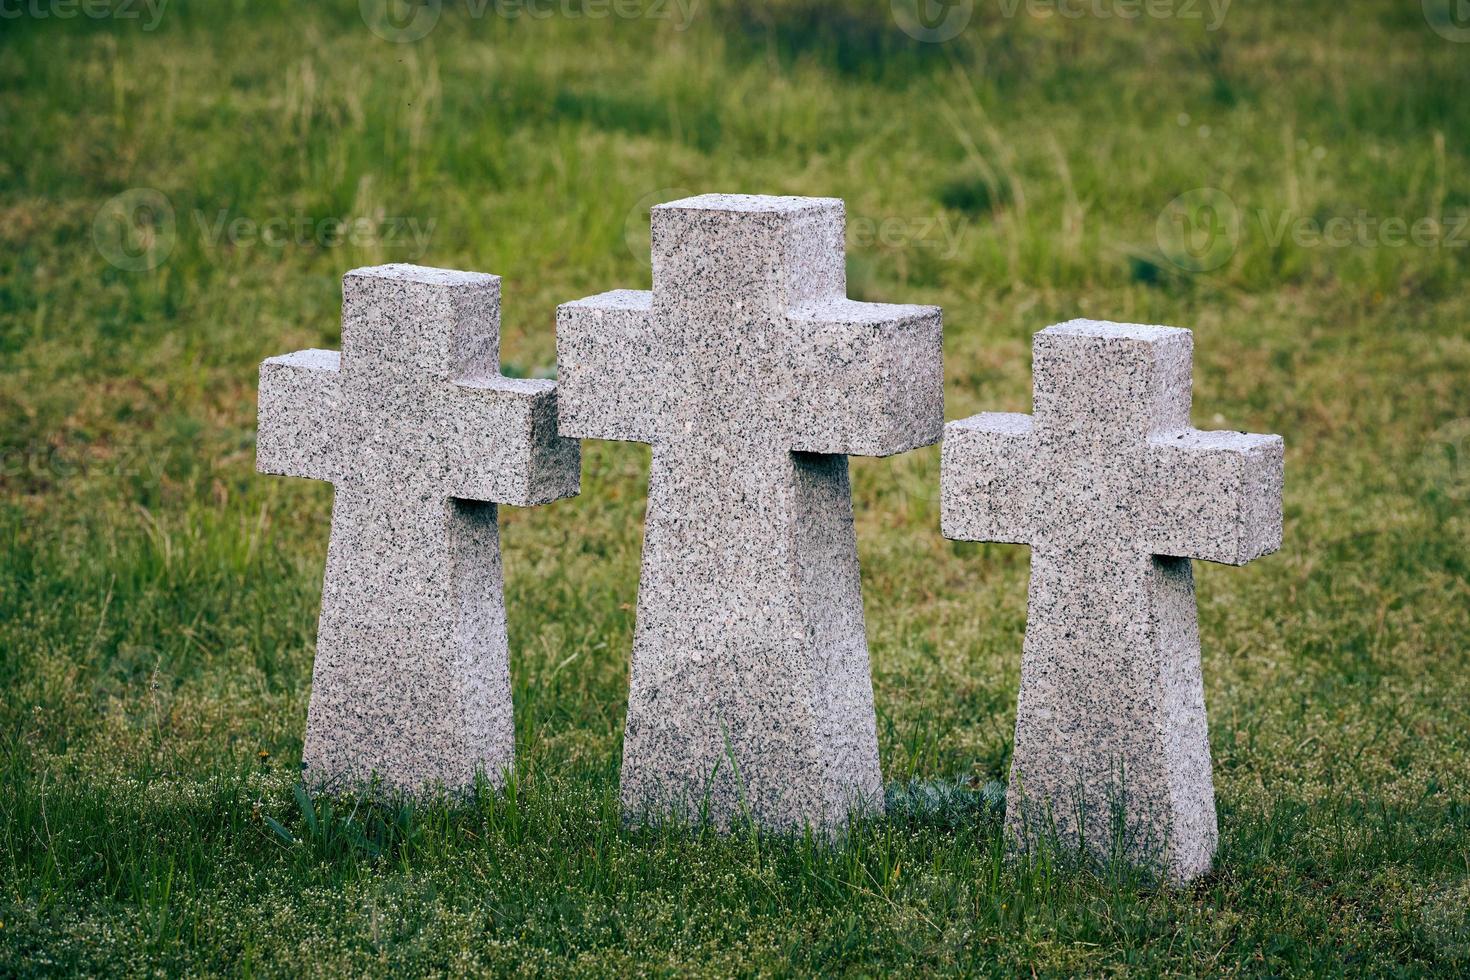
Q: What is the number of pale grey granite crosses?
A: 3